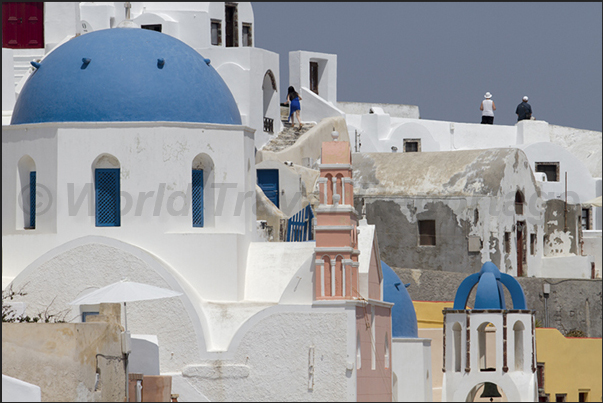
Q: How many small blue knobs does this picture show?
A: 6